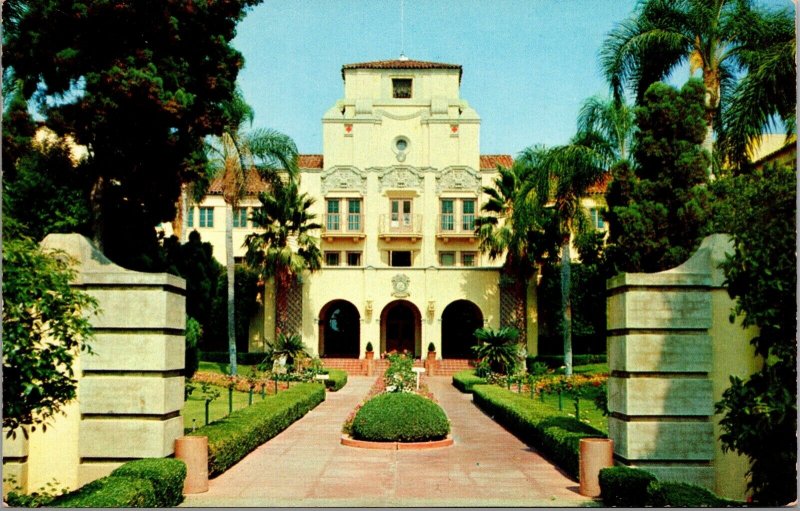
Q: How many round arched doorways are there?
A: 3